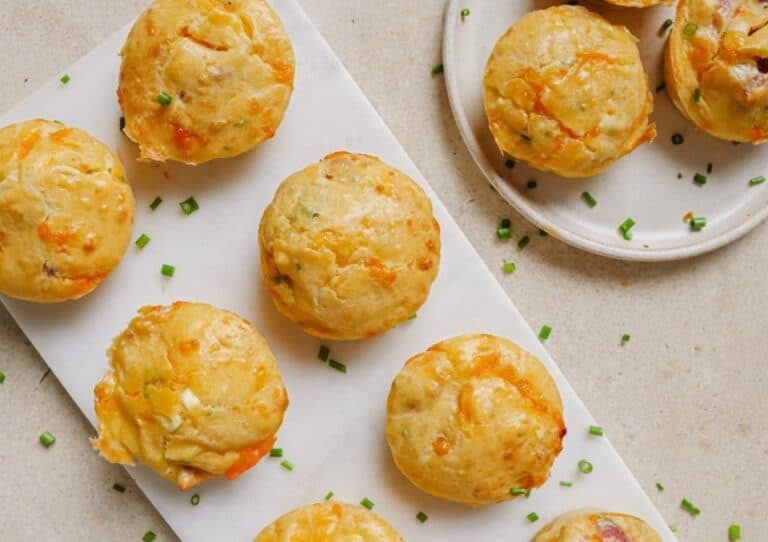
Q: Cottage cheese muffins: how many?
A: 10